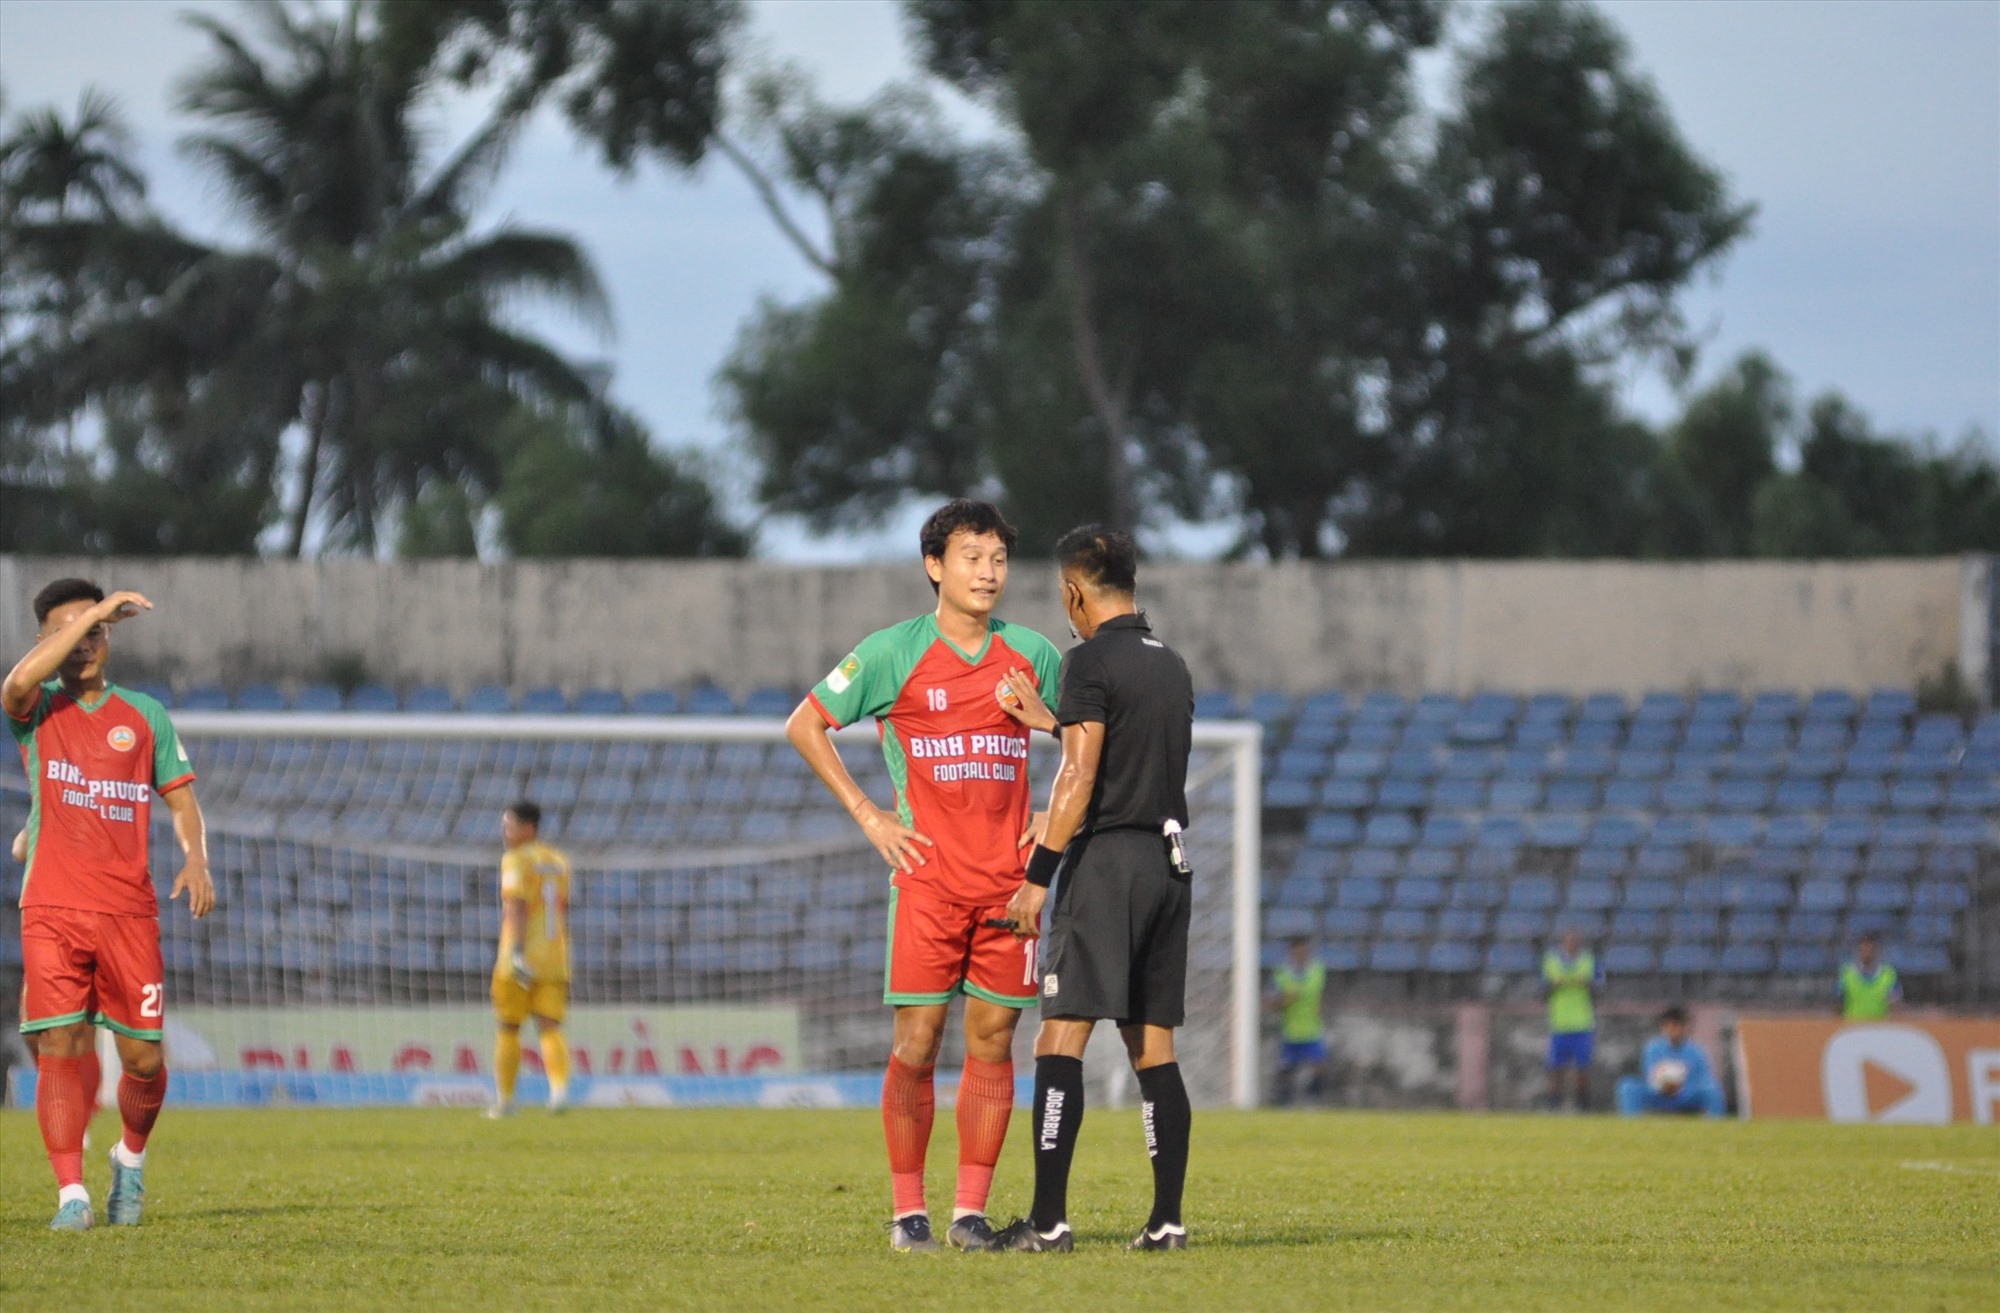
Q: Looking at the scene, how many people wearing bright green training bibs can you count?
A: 3